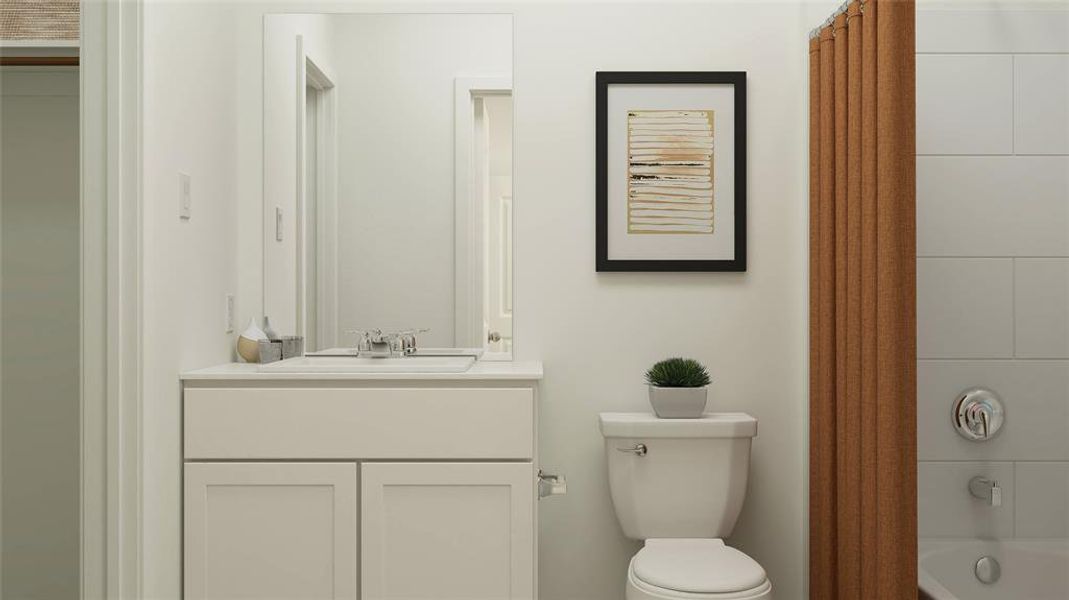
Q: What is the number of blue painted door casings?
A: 0